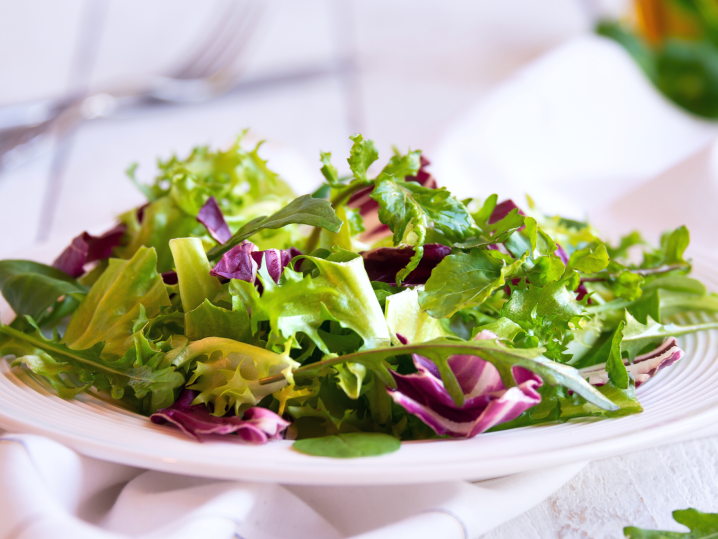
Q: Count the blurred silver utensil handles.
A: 2